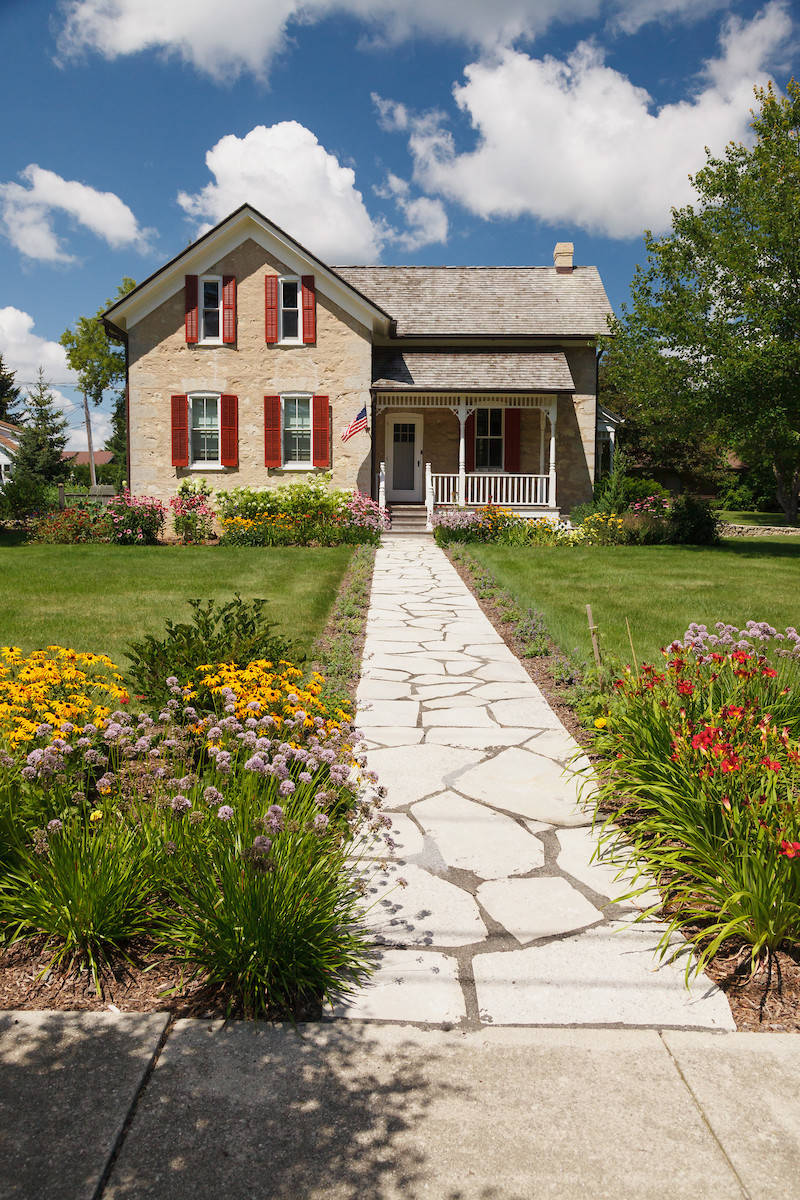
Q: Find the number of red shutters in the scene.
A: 10